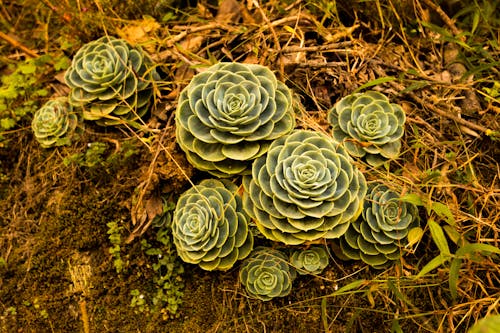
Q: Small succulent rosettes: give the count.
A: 3